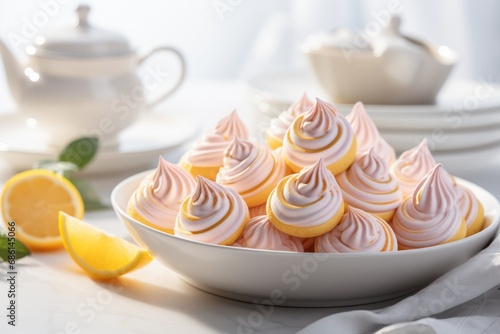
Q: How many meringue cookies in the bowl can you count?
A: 14